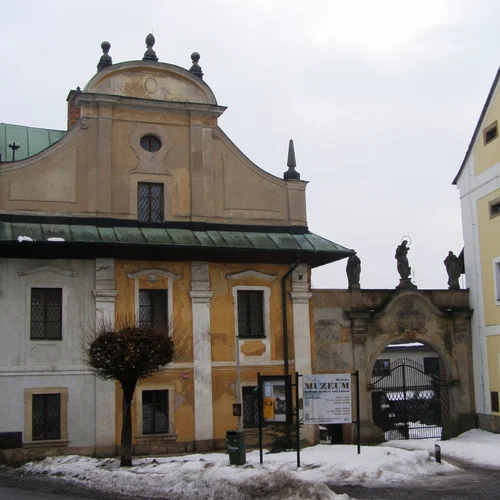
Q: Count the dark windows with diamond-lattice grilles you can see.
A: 7